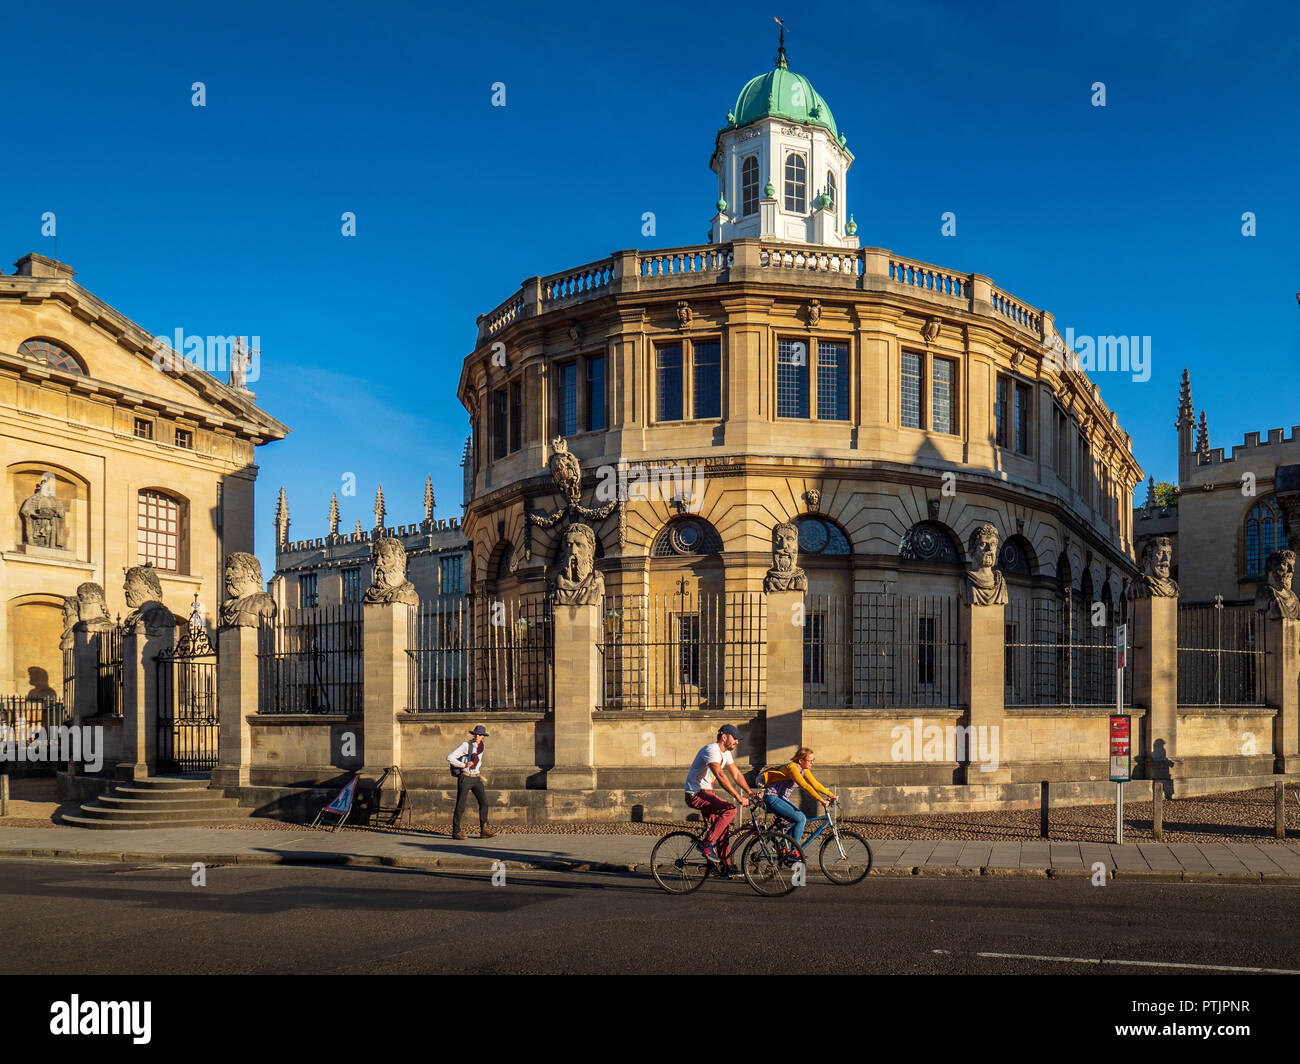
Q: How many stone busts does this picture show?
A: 10